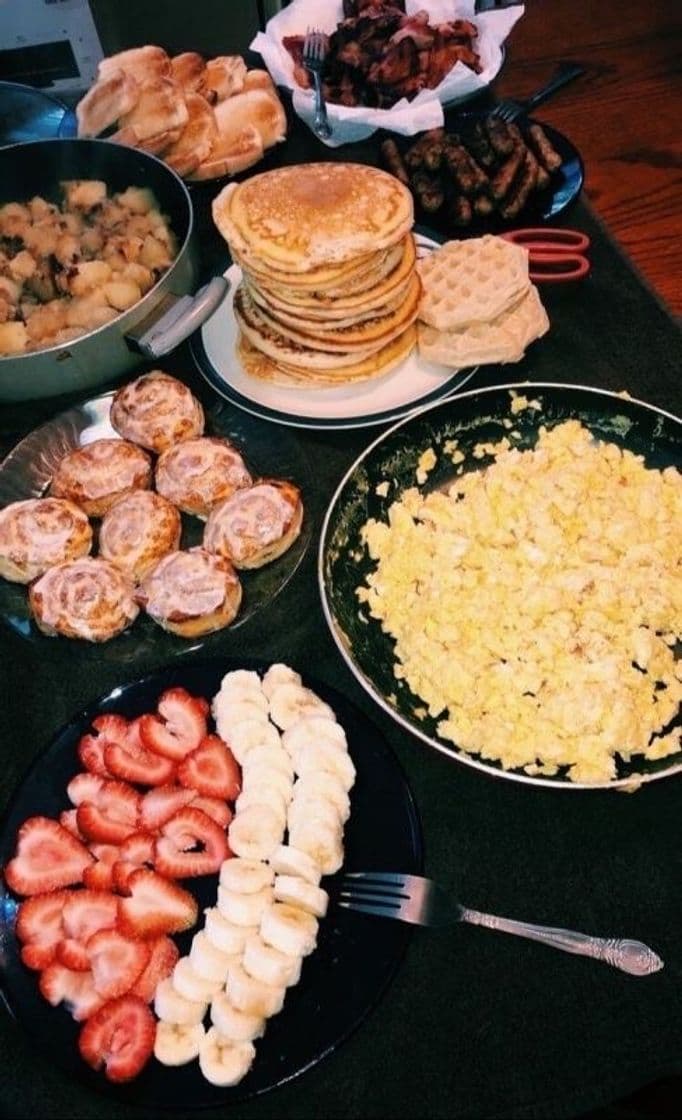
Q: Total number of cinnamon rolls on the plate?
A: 8